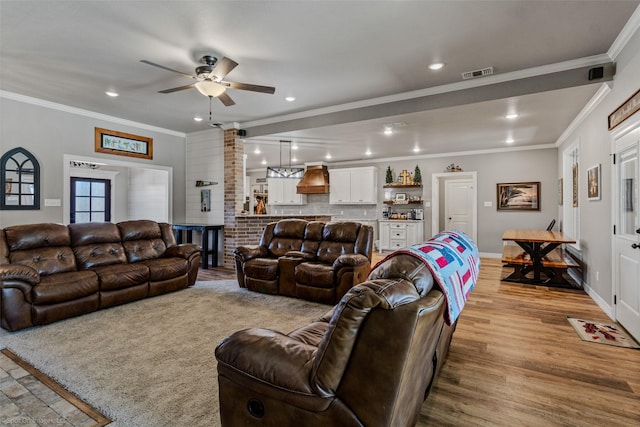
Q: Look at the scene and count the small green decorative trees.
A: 2